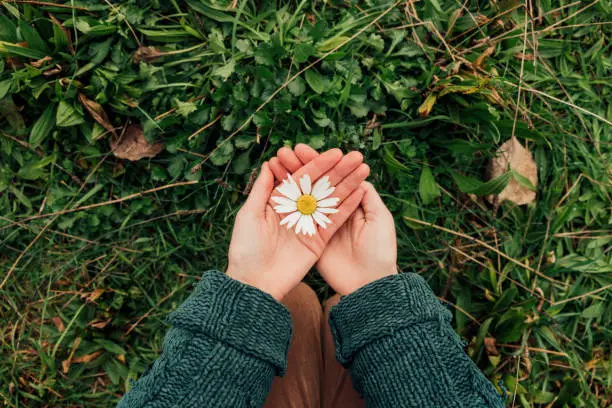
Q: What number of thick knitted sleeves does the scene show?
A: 2